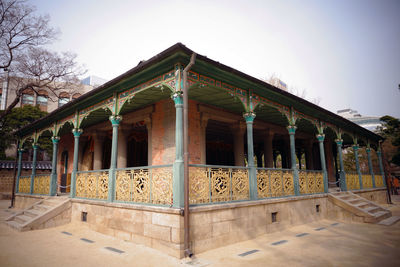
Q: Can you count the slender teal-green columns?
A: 13